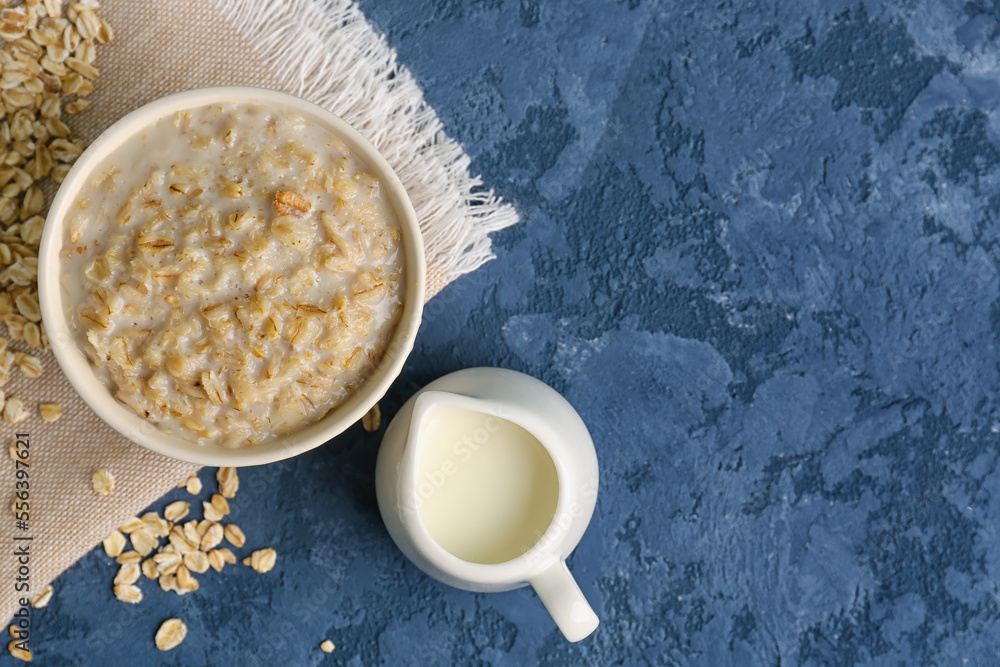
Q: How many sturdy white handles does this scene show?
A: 1